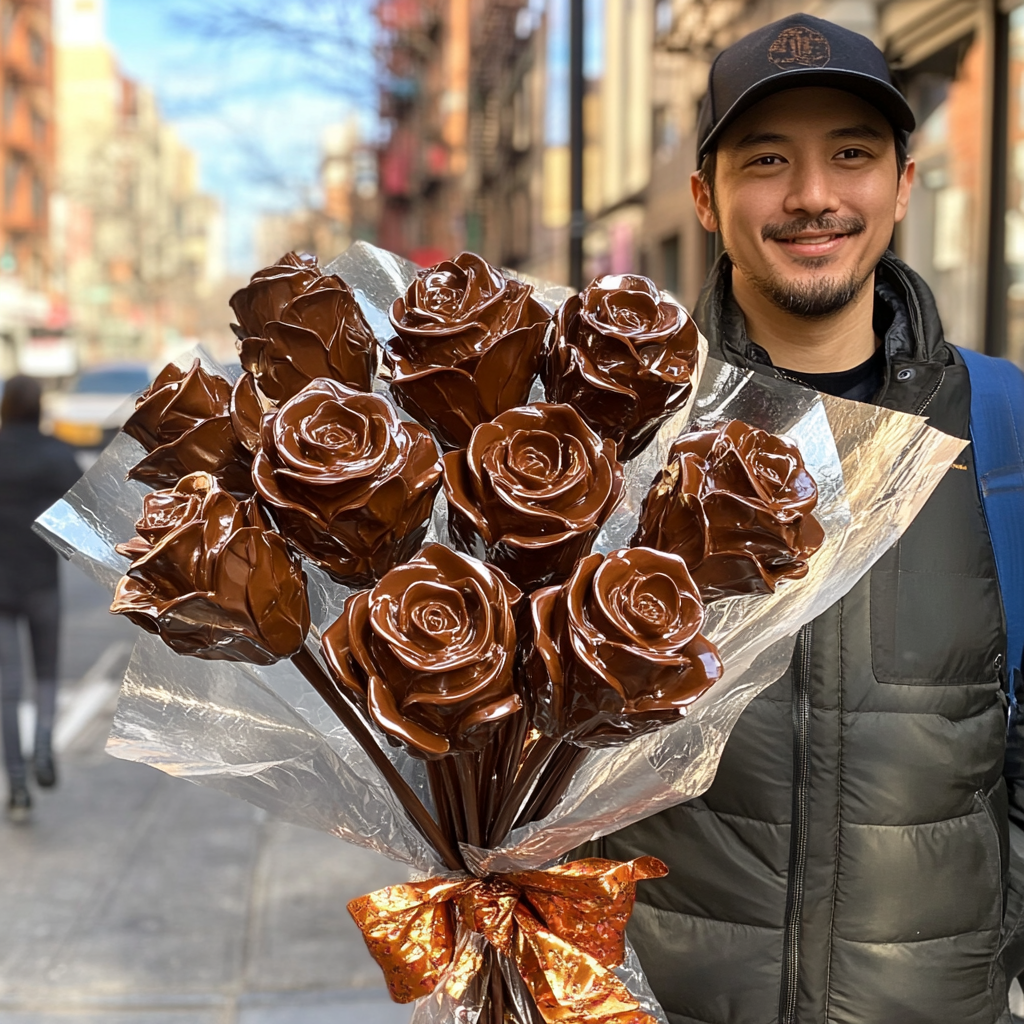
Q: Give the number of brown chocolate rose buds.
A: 10